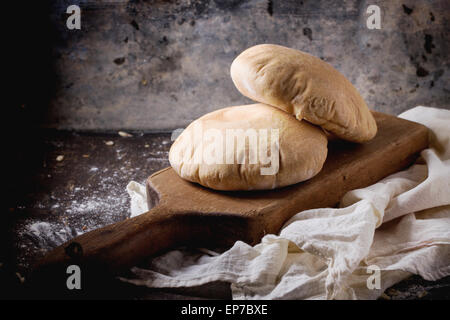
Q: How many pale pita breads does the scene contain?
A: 2